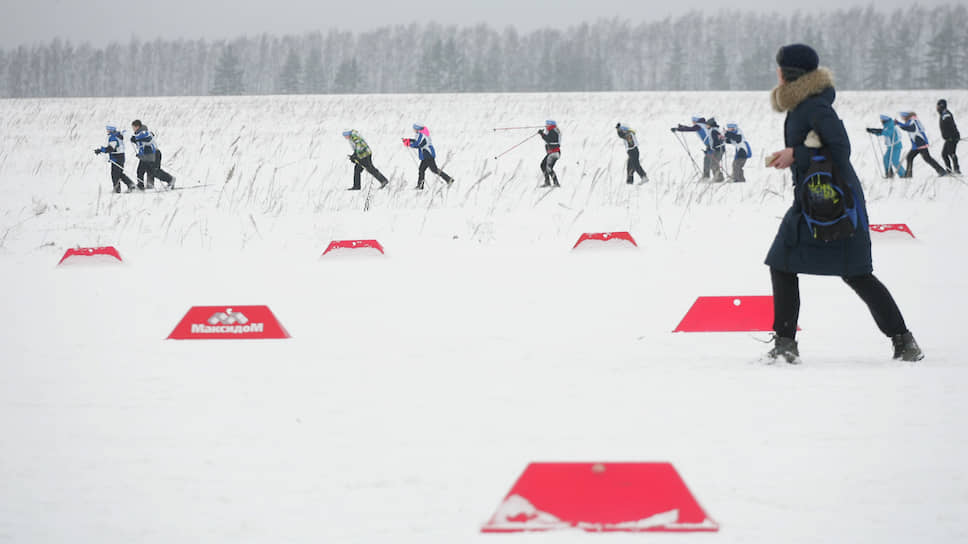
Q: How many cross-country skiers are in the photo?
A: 12